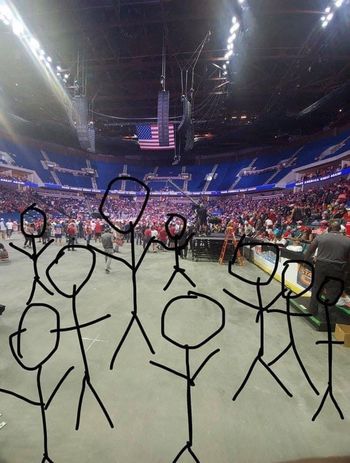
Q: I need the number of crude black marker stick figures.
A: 9